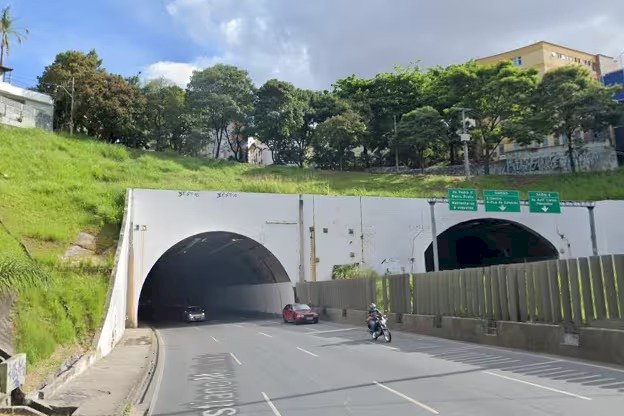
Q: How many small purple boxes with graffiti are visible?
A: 1